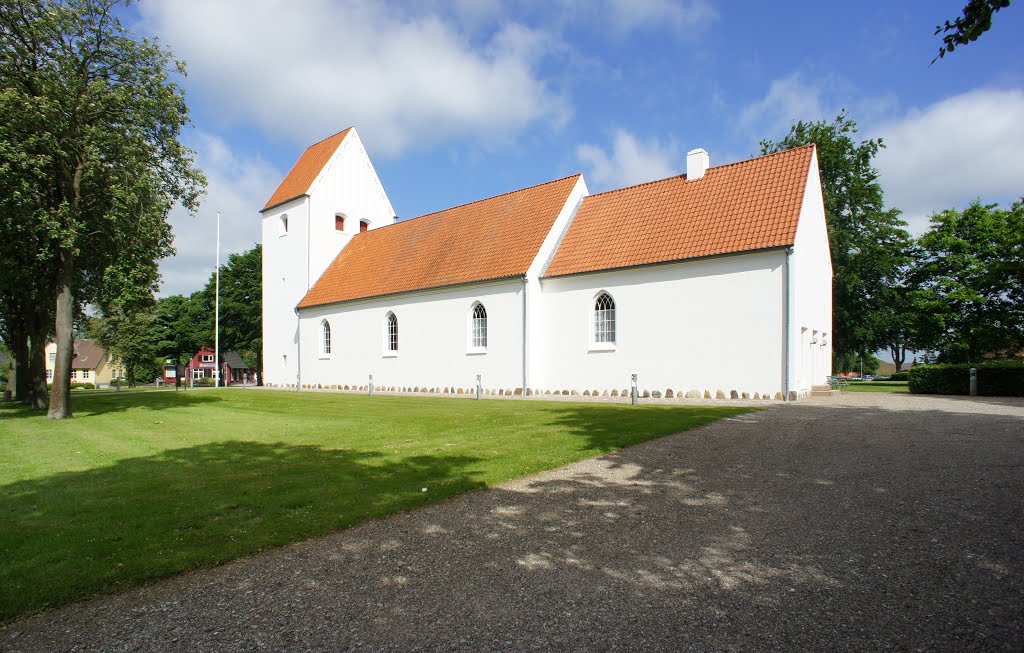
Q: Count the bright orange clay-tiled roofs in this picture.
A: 3